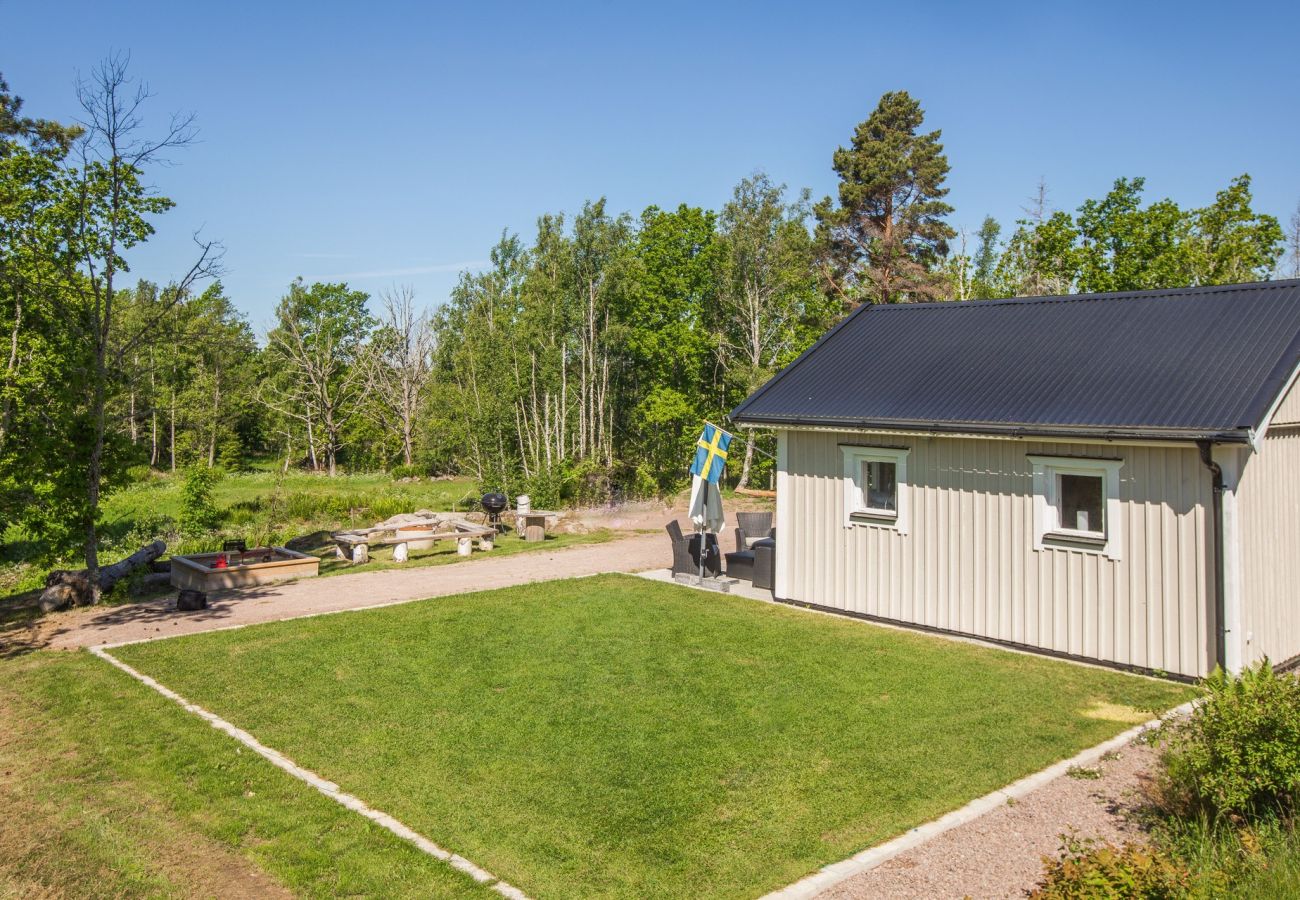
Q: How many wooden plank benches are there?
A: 4